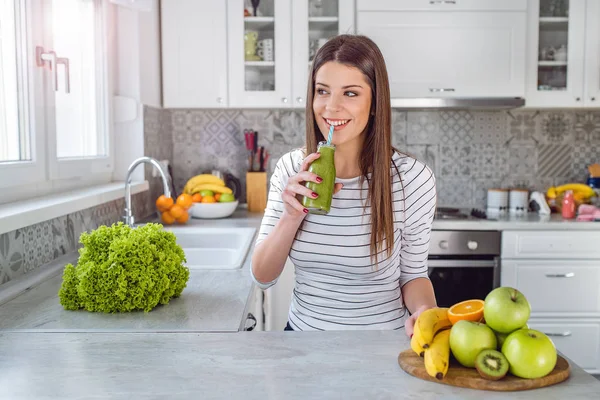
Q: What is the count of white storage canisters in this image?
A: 2